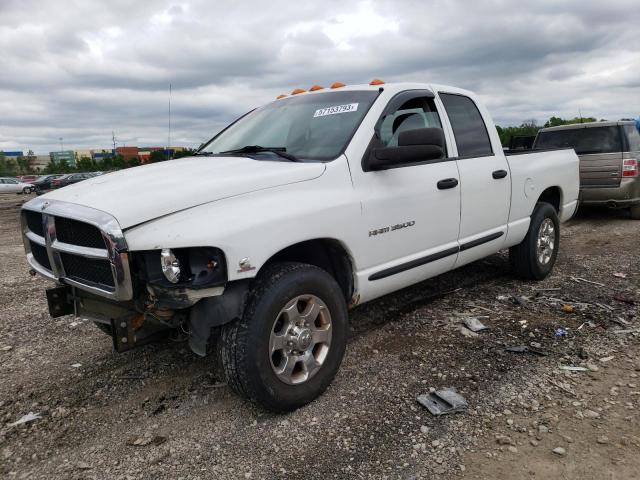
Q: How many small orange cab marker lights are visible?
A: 5